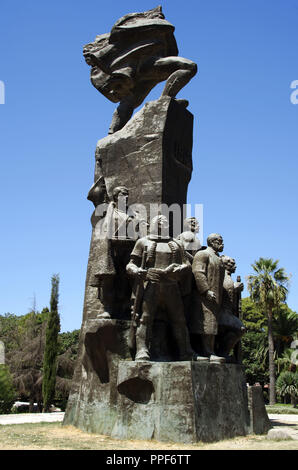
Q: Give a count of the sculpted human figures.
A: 6